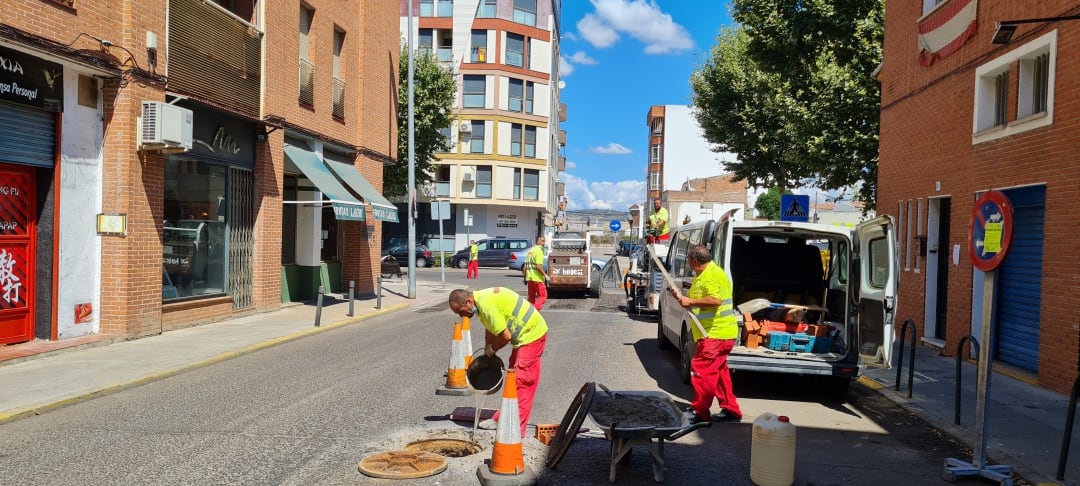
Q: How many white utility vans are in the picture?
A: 1